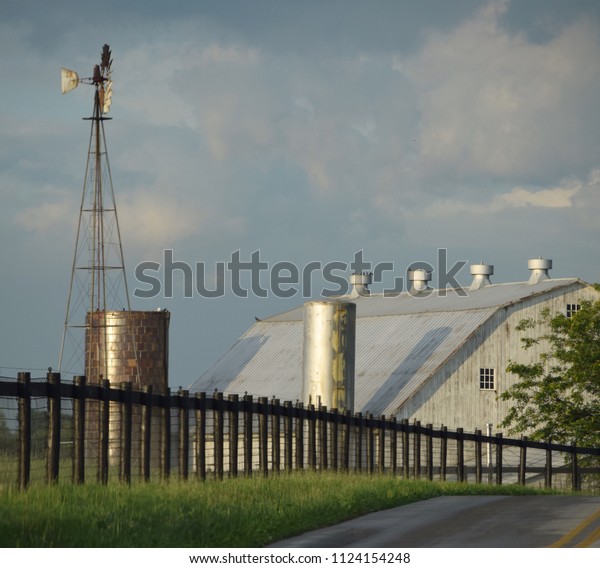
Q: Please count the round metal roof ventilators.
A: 4